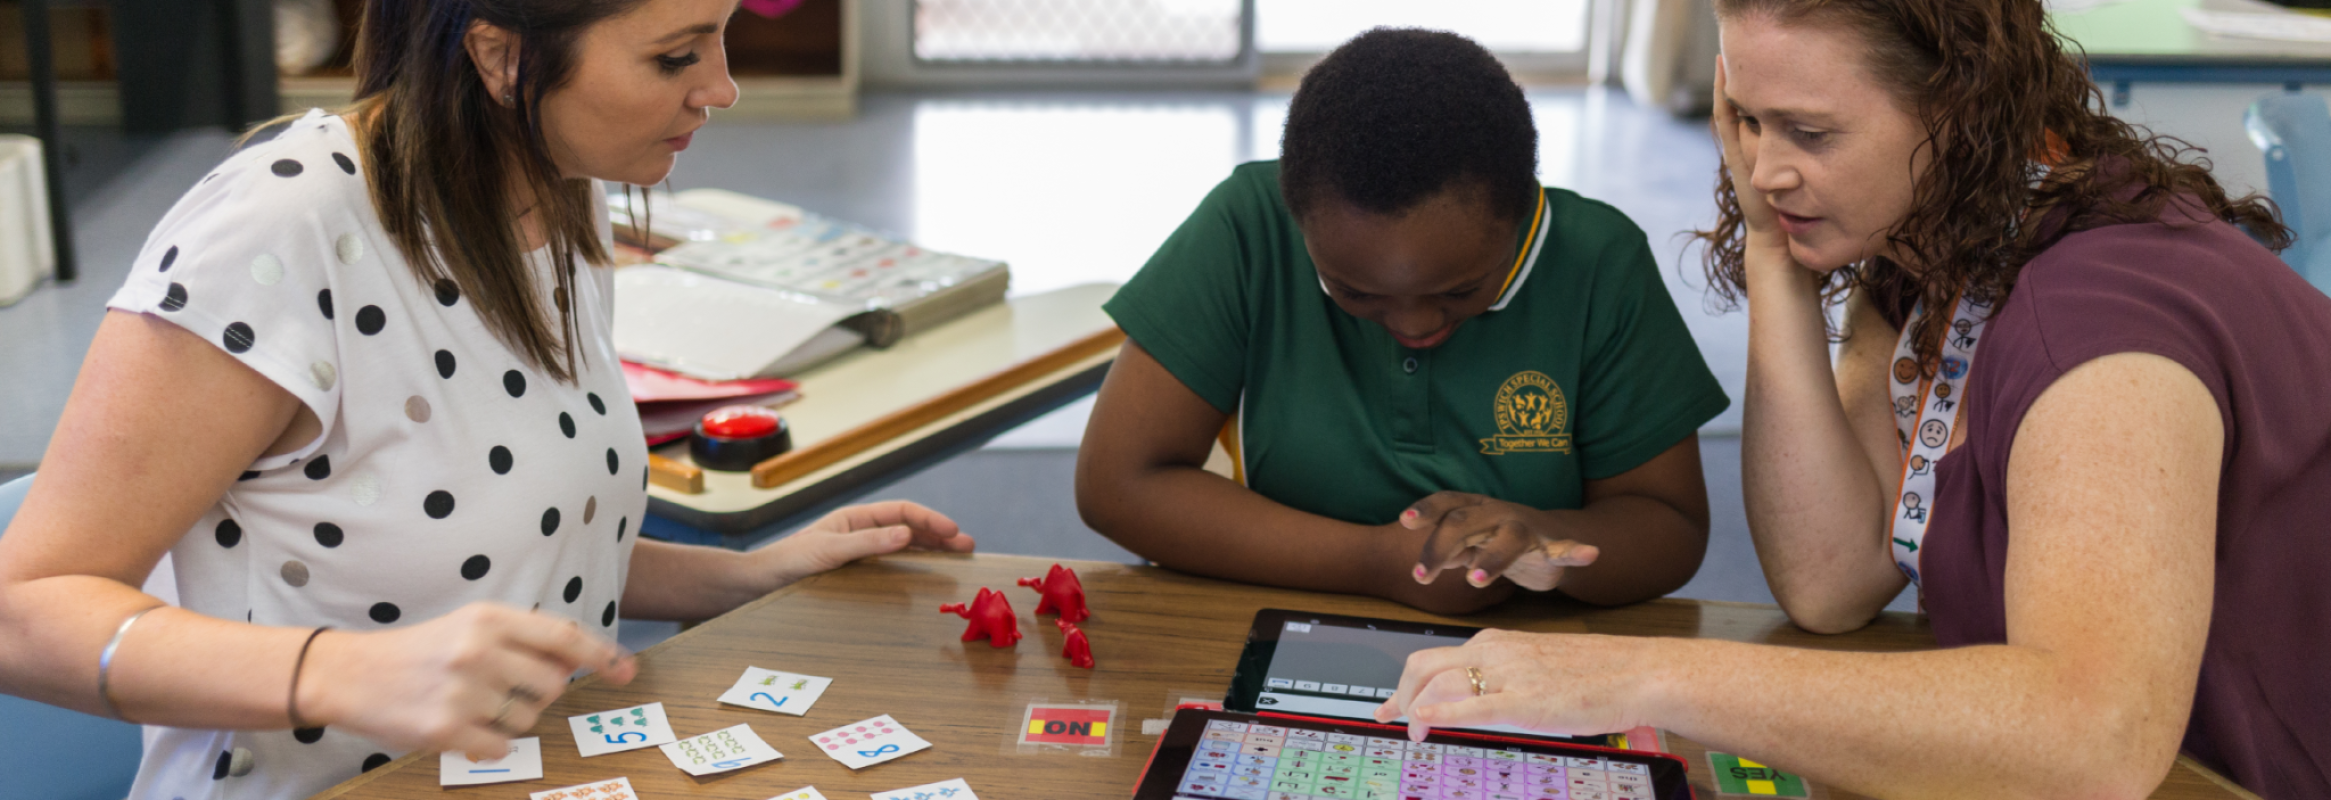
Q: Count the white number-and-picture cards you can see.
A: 8